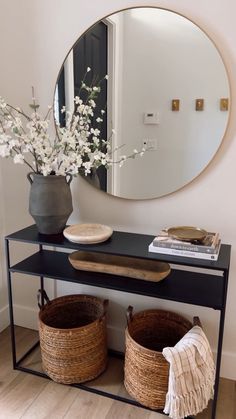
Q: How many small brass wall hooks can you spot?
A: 3